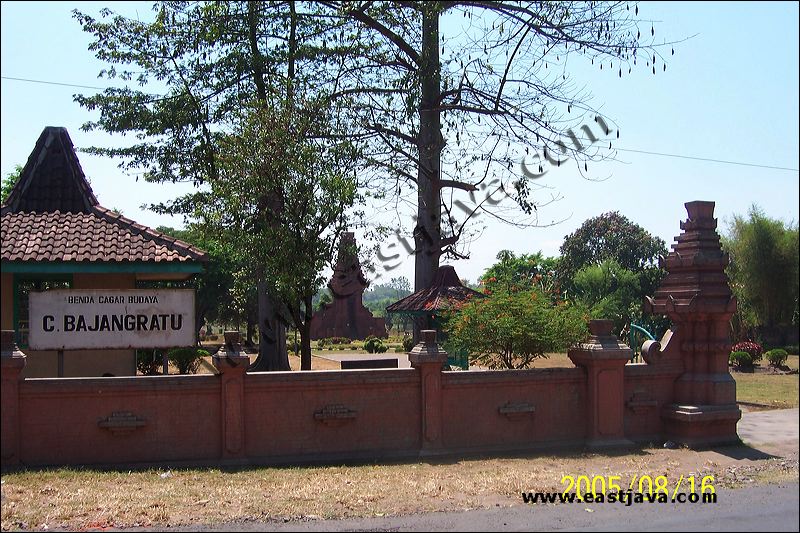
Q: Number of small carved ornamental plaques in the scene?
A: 4